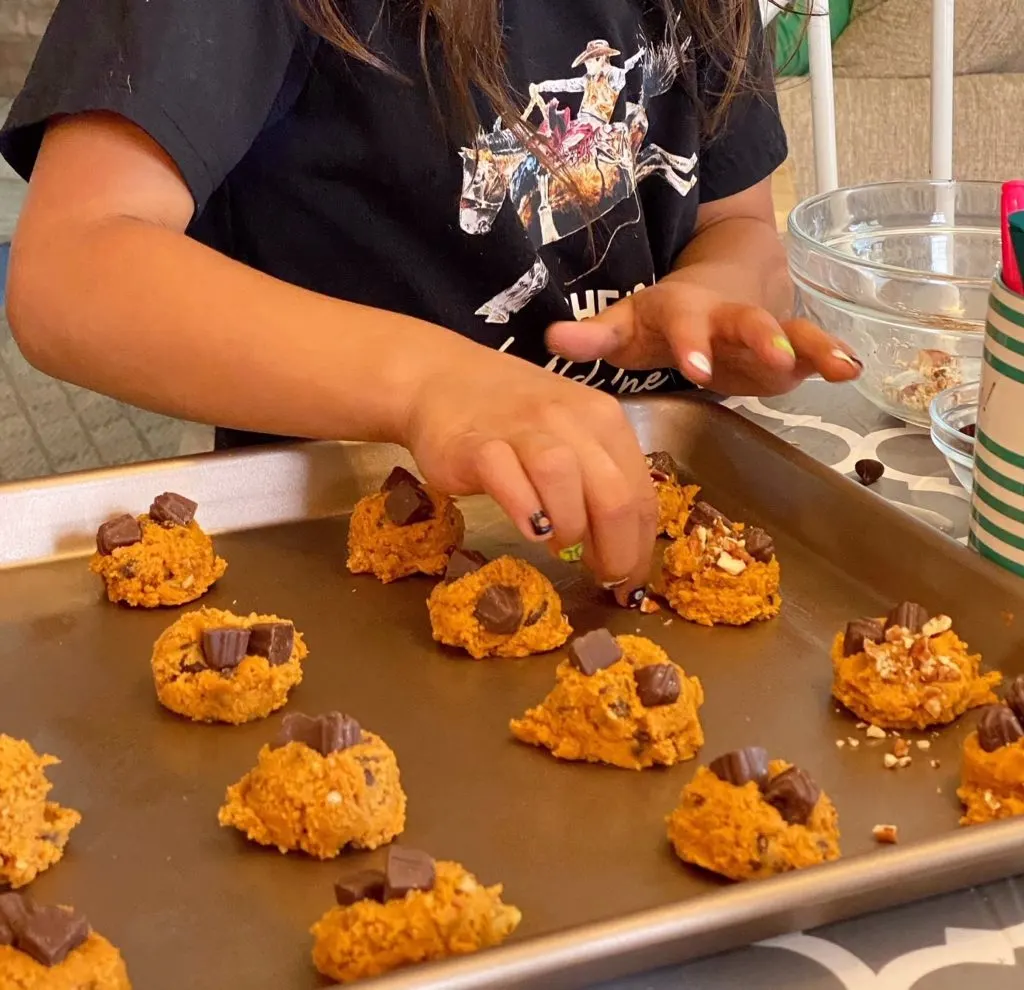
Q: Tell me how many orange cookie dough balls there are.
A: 14